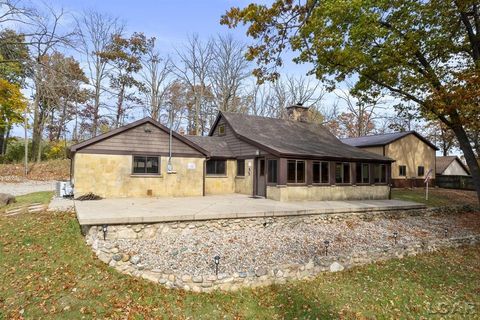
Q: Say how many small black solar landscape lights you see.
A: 5